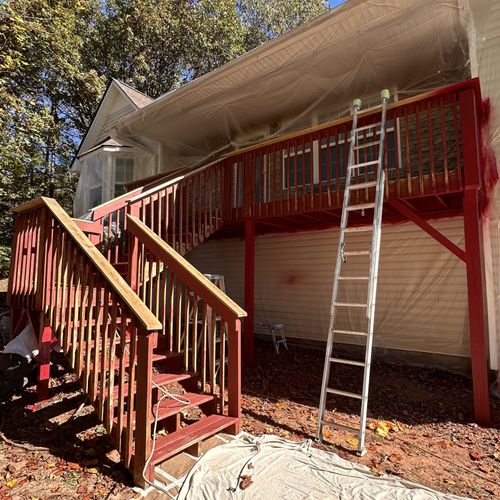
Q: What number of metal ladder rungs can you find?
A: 14